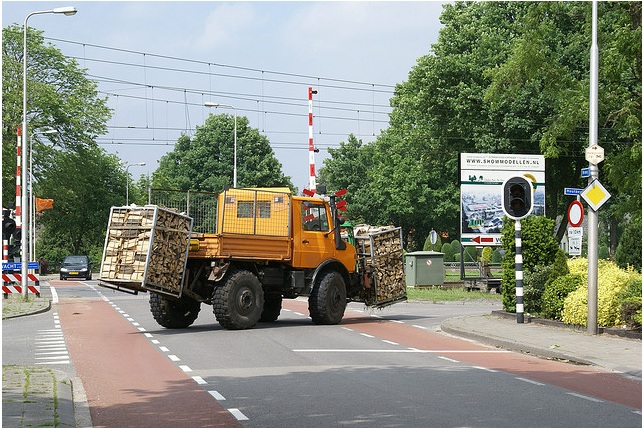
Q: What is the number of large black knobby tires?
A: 4